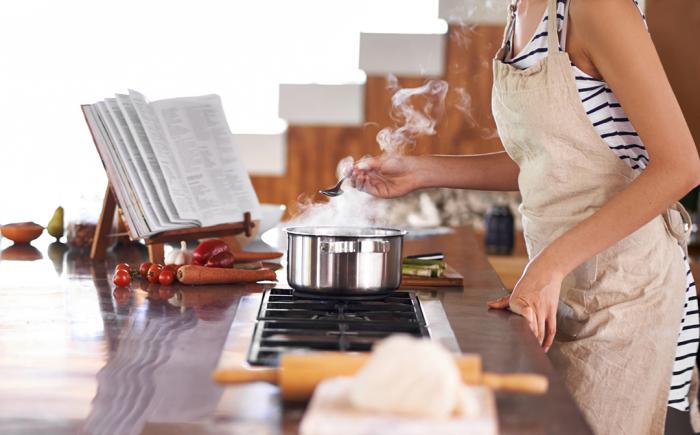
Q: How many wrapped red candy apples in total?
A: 0